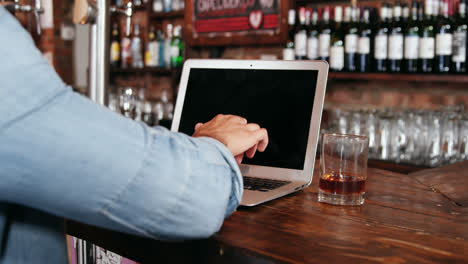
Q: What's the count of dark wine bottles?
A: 13